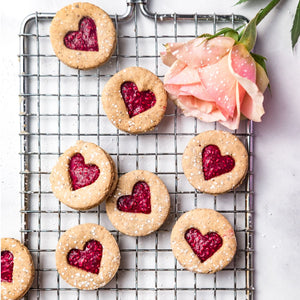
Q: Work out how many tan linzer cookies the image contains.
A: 8